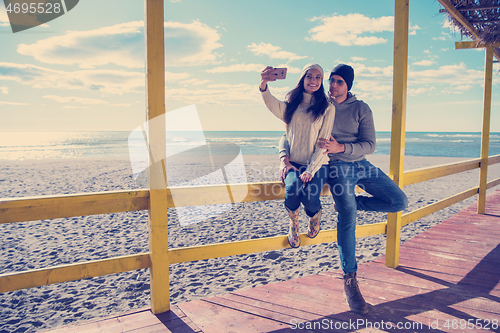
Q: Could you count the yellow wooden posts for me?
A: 3